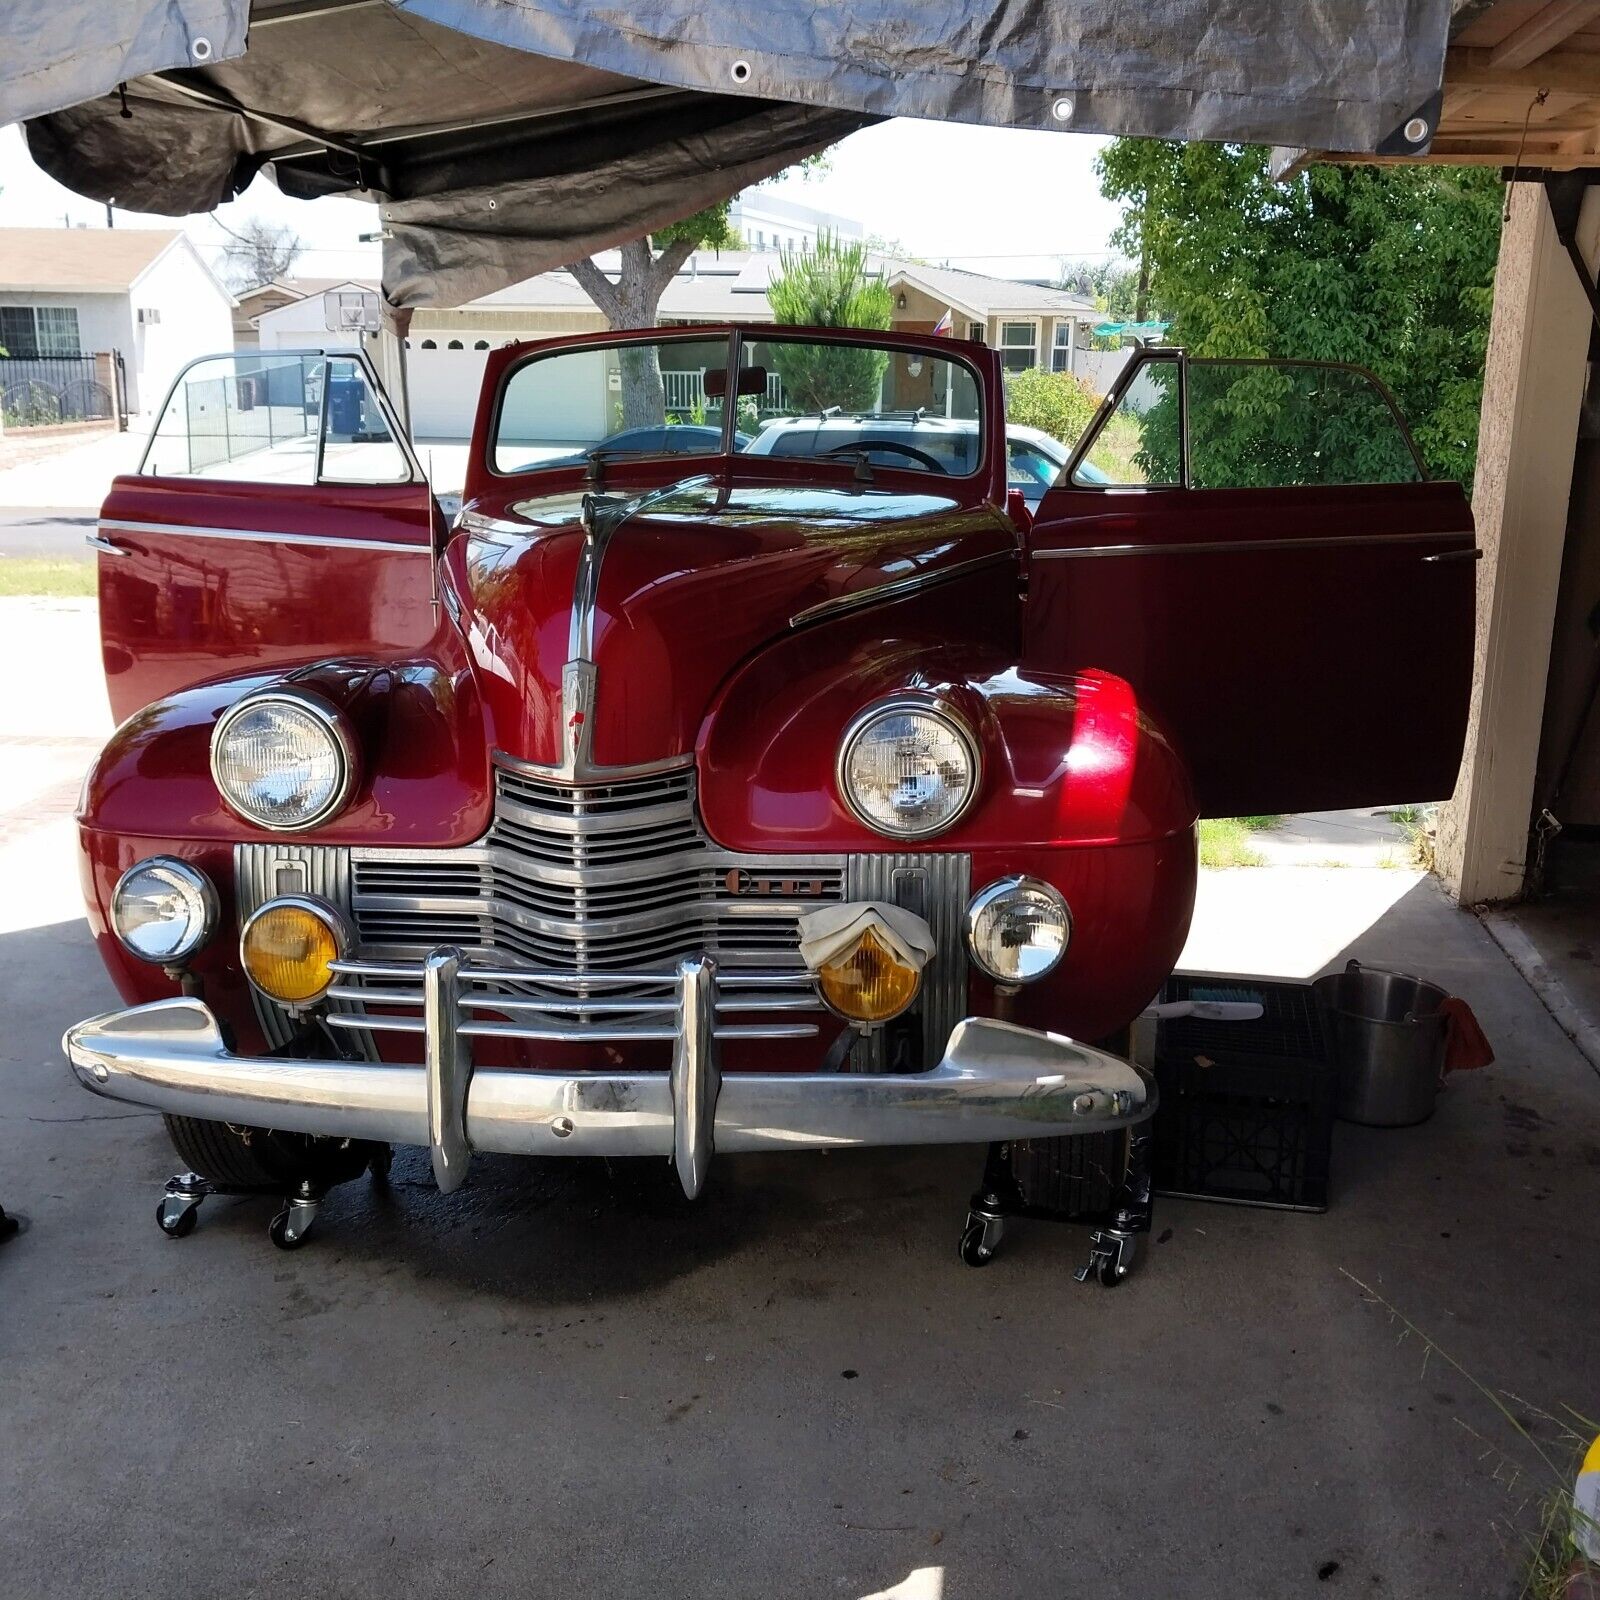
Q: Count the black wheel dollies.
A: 2